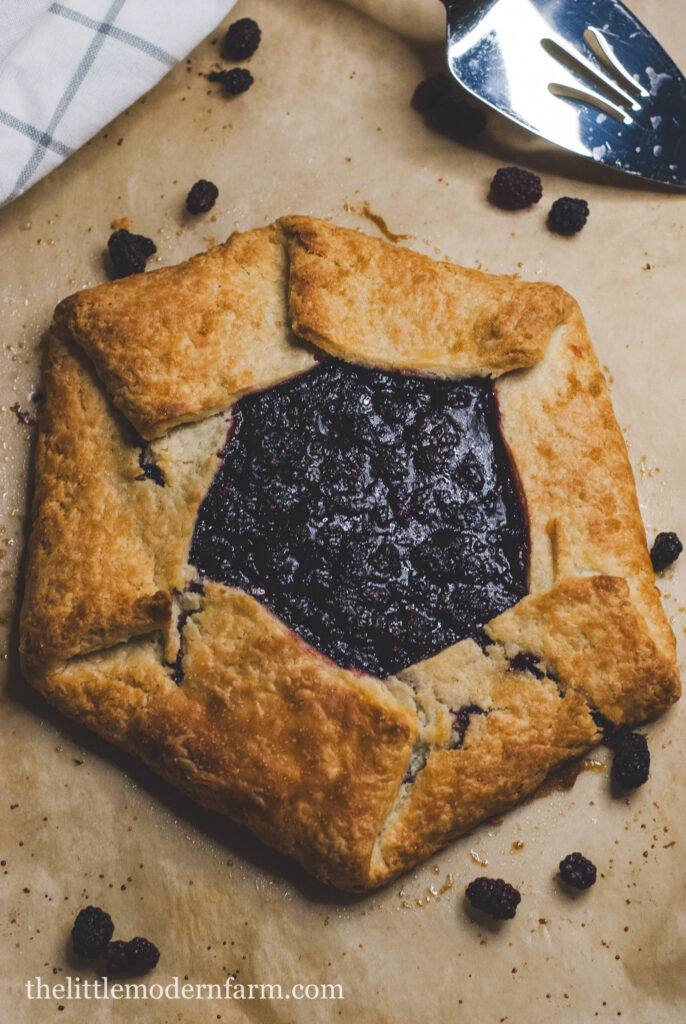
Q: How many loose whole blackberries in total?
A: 14